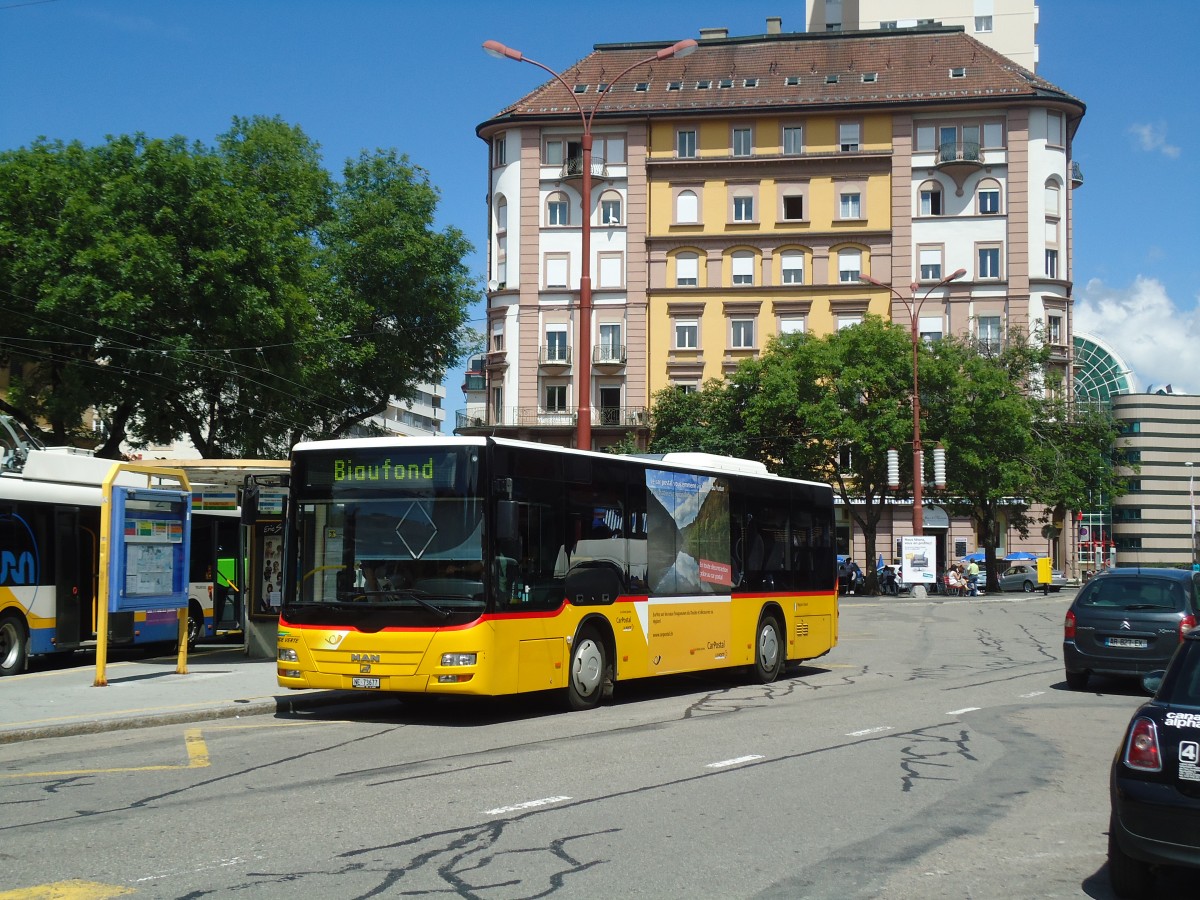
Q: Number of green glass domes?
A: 1